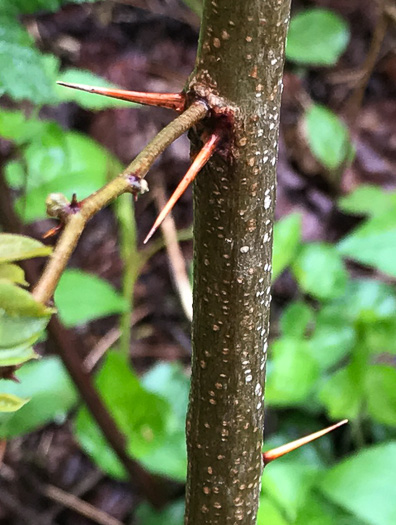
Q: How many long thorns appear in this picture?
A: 3